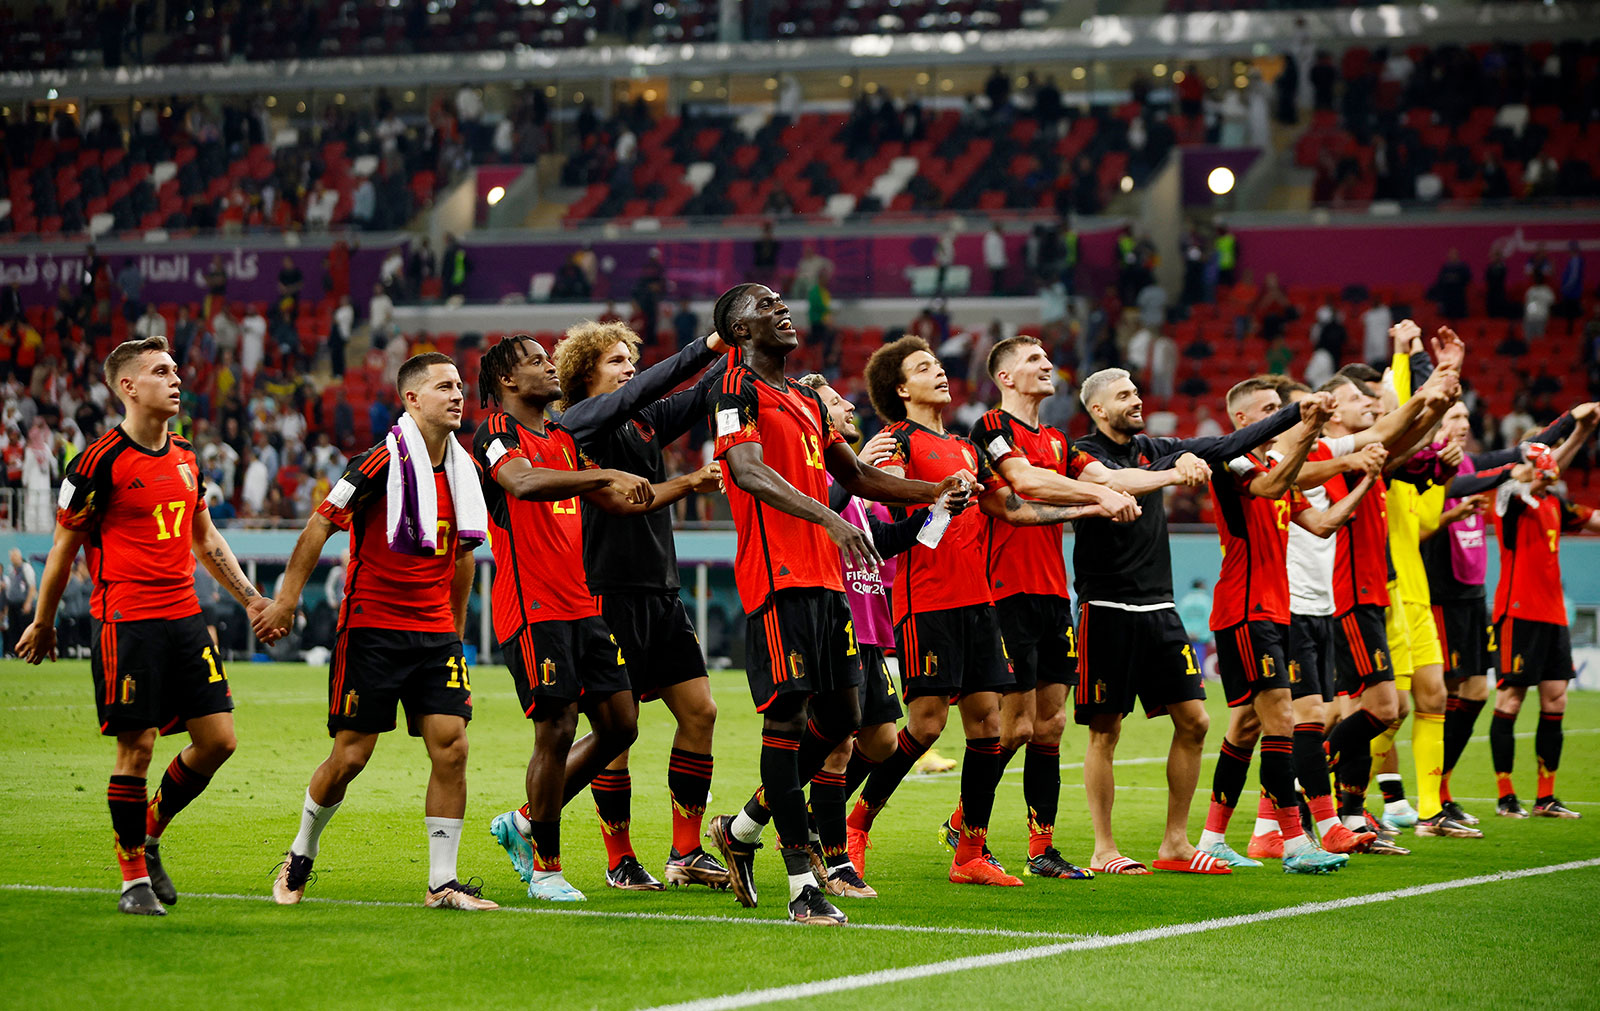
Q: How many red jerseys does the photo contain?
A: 9